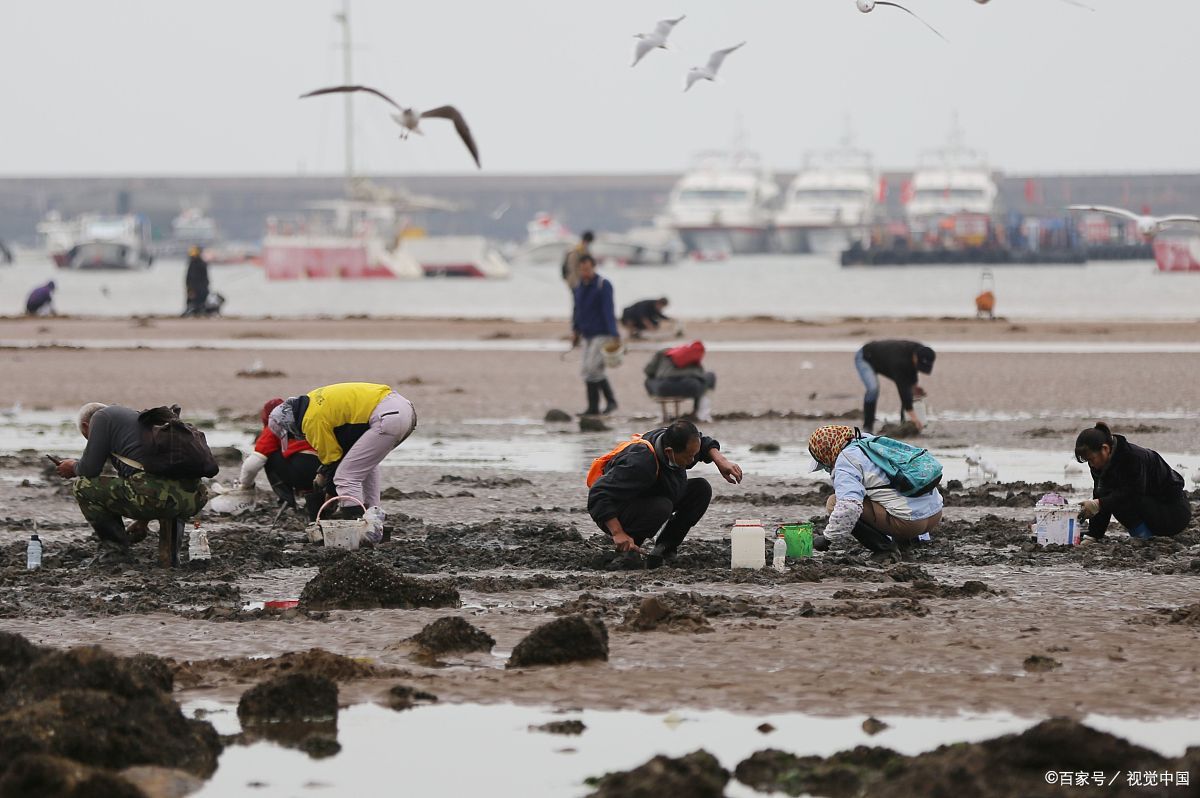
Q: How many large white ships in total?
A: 3